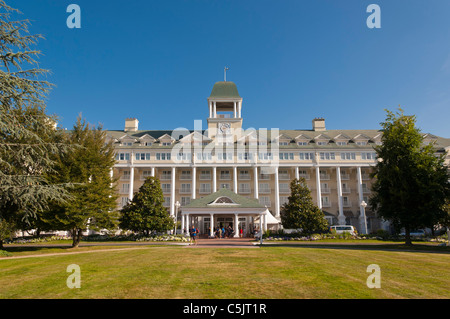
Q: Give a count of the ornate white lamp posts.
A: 2